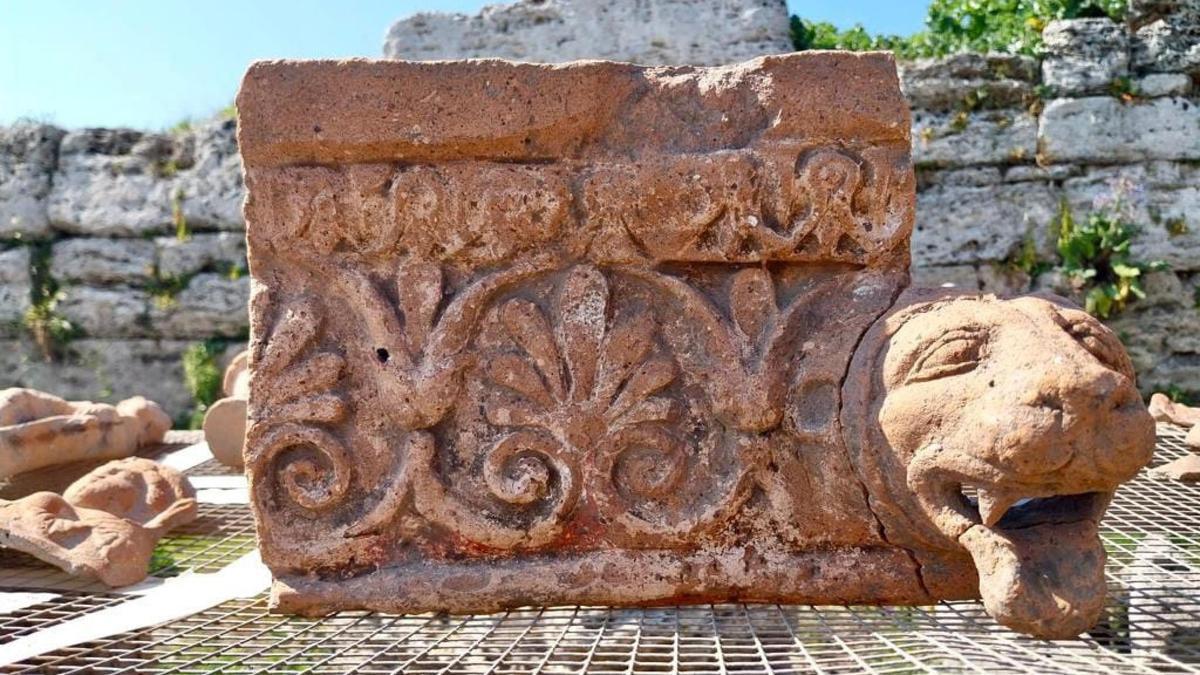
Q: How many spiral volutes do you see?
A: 3